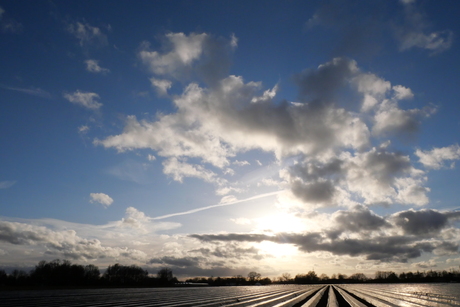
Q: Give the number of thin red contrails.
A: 0